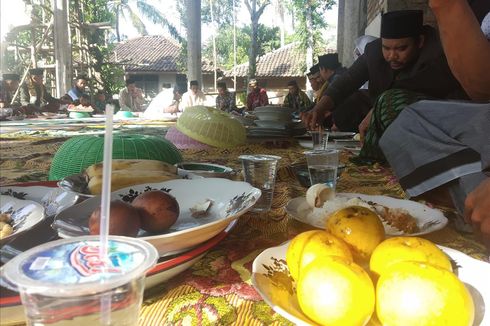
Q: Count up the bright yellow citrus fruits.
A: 5